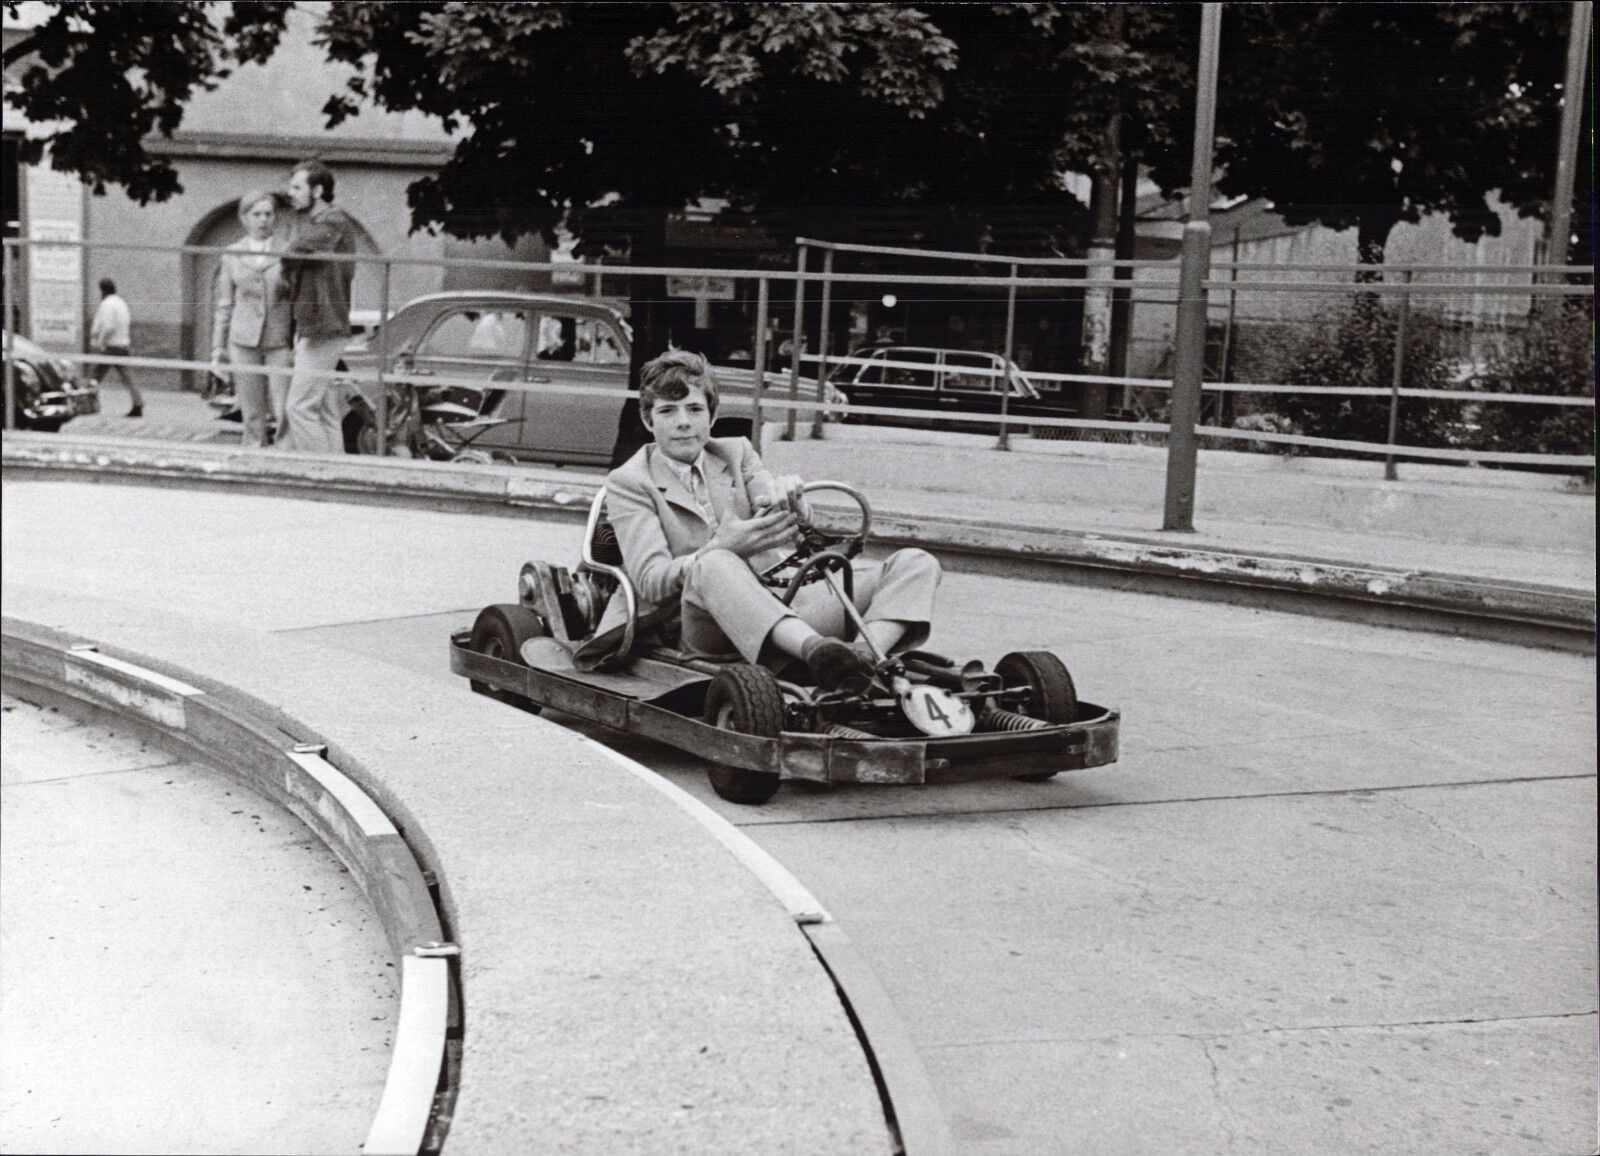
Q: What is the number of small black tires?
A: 3